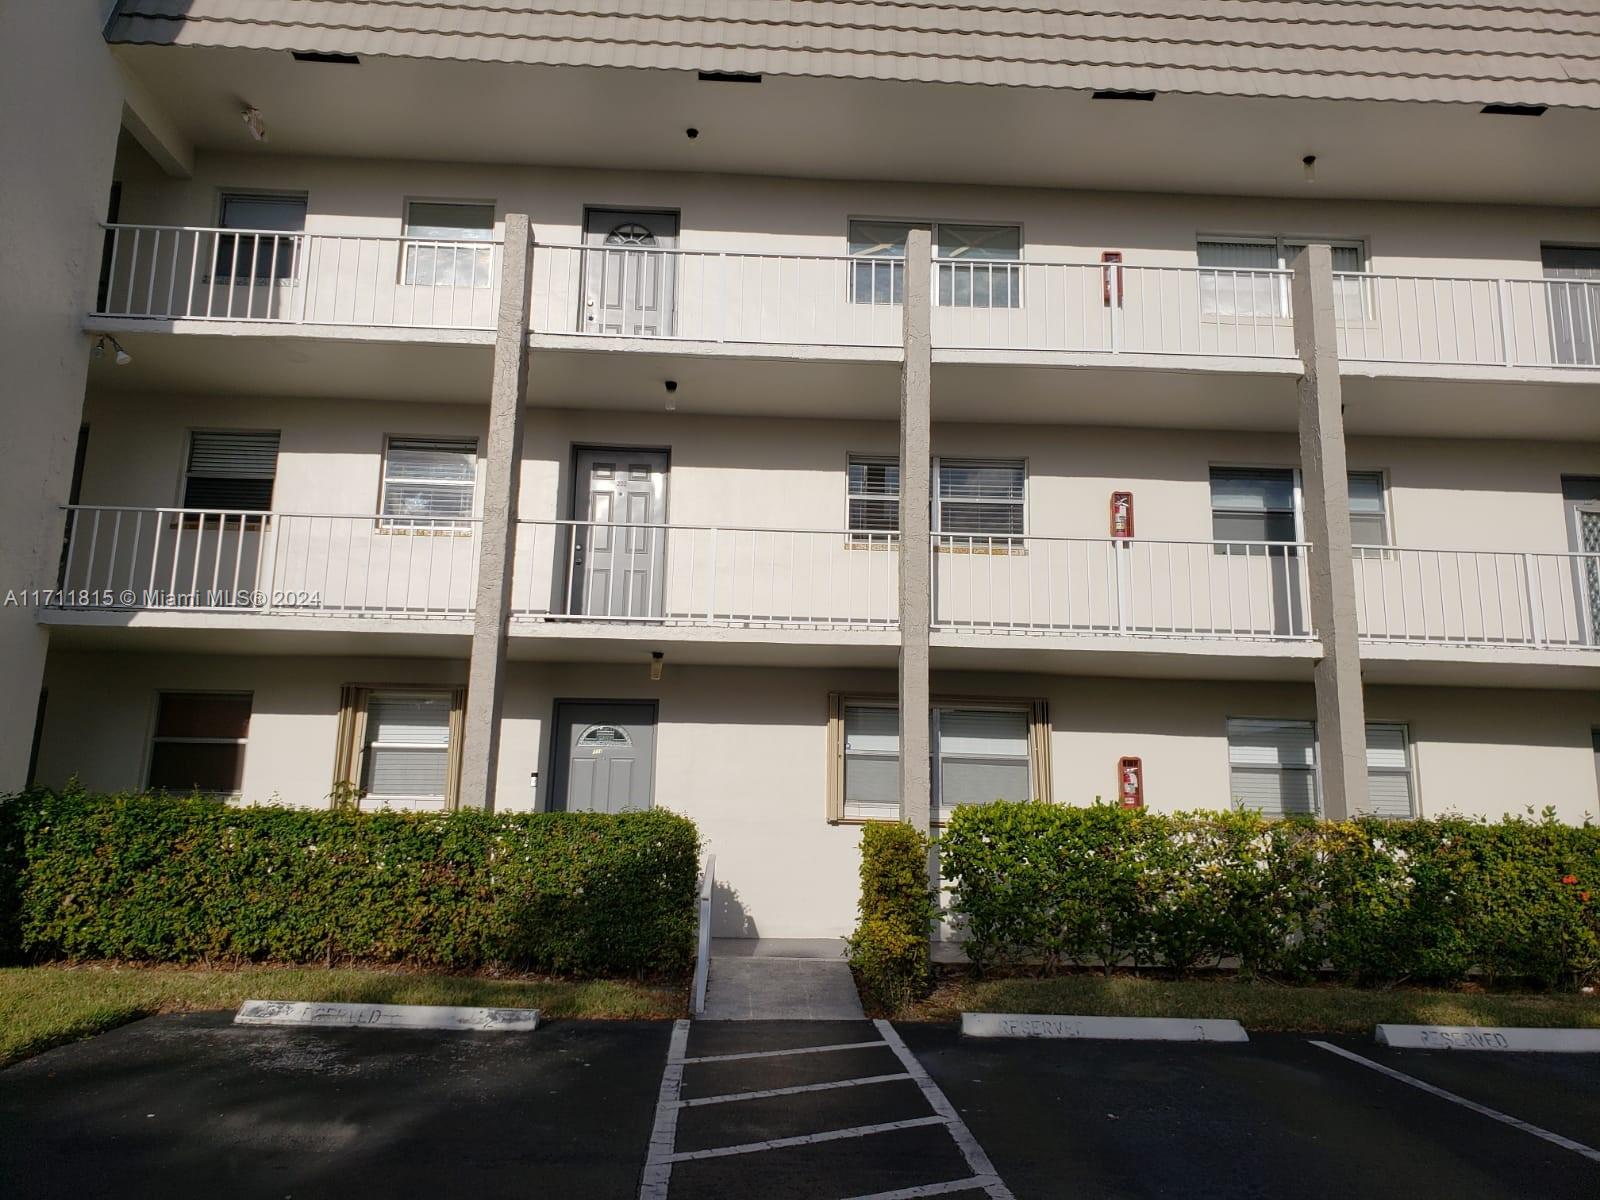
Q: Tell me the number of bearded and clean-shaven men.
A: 0